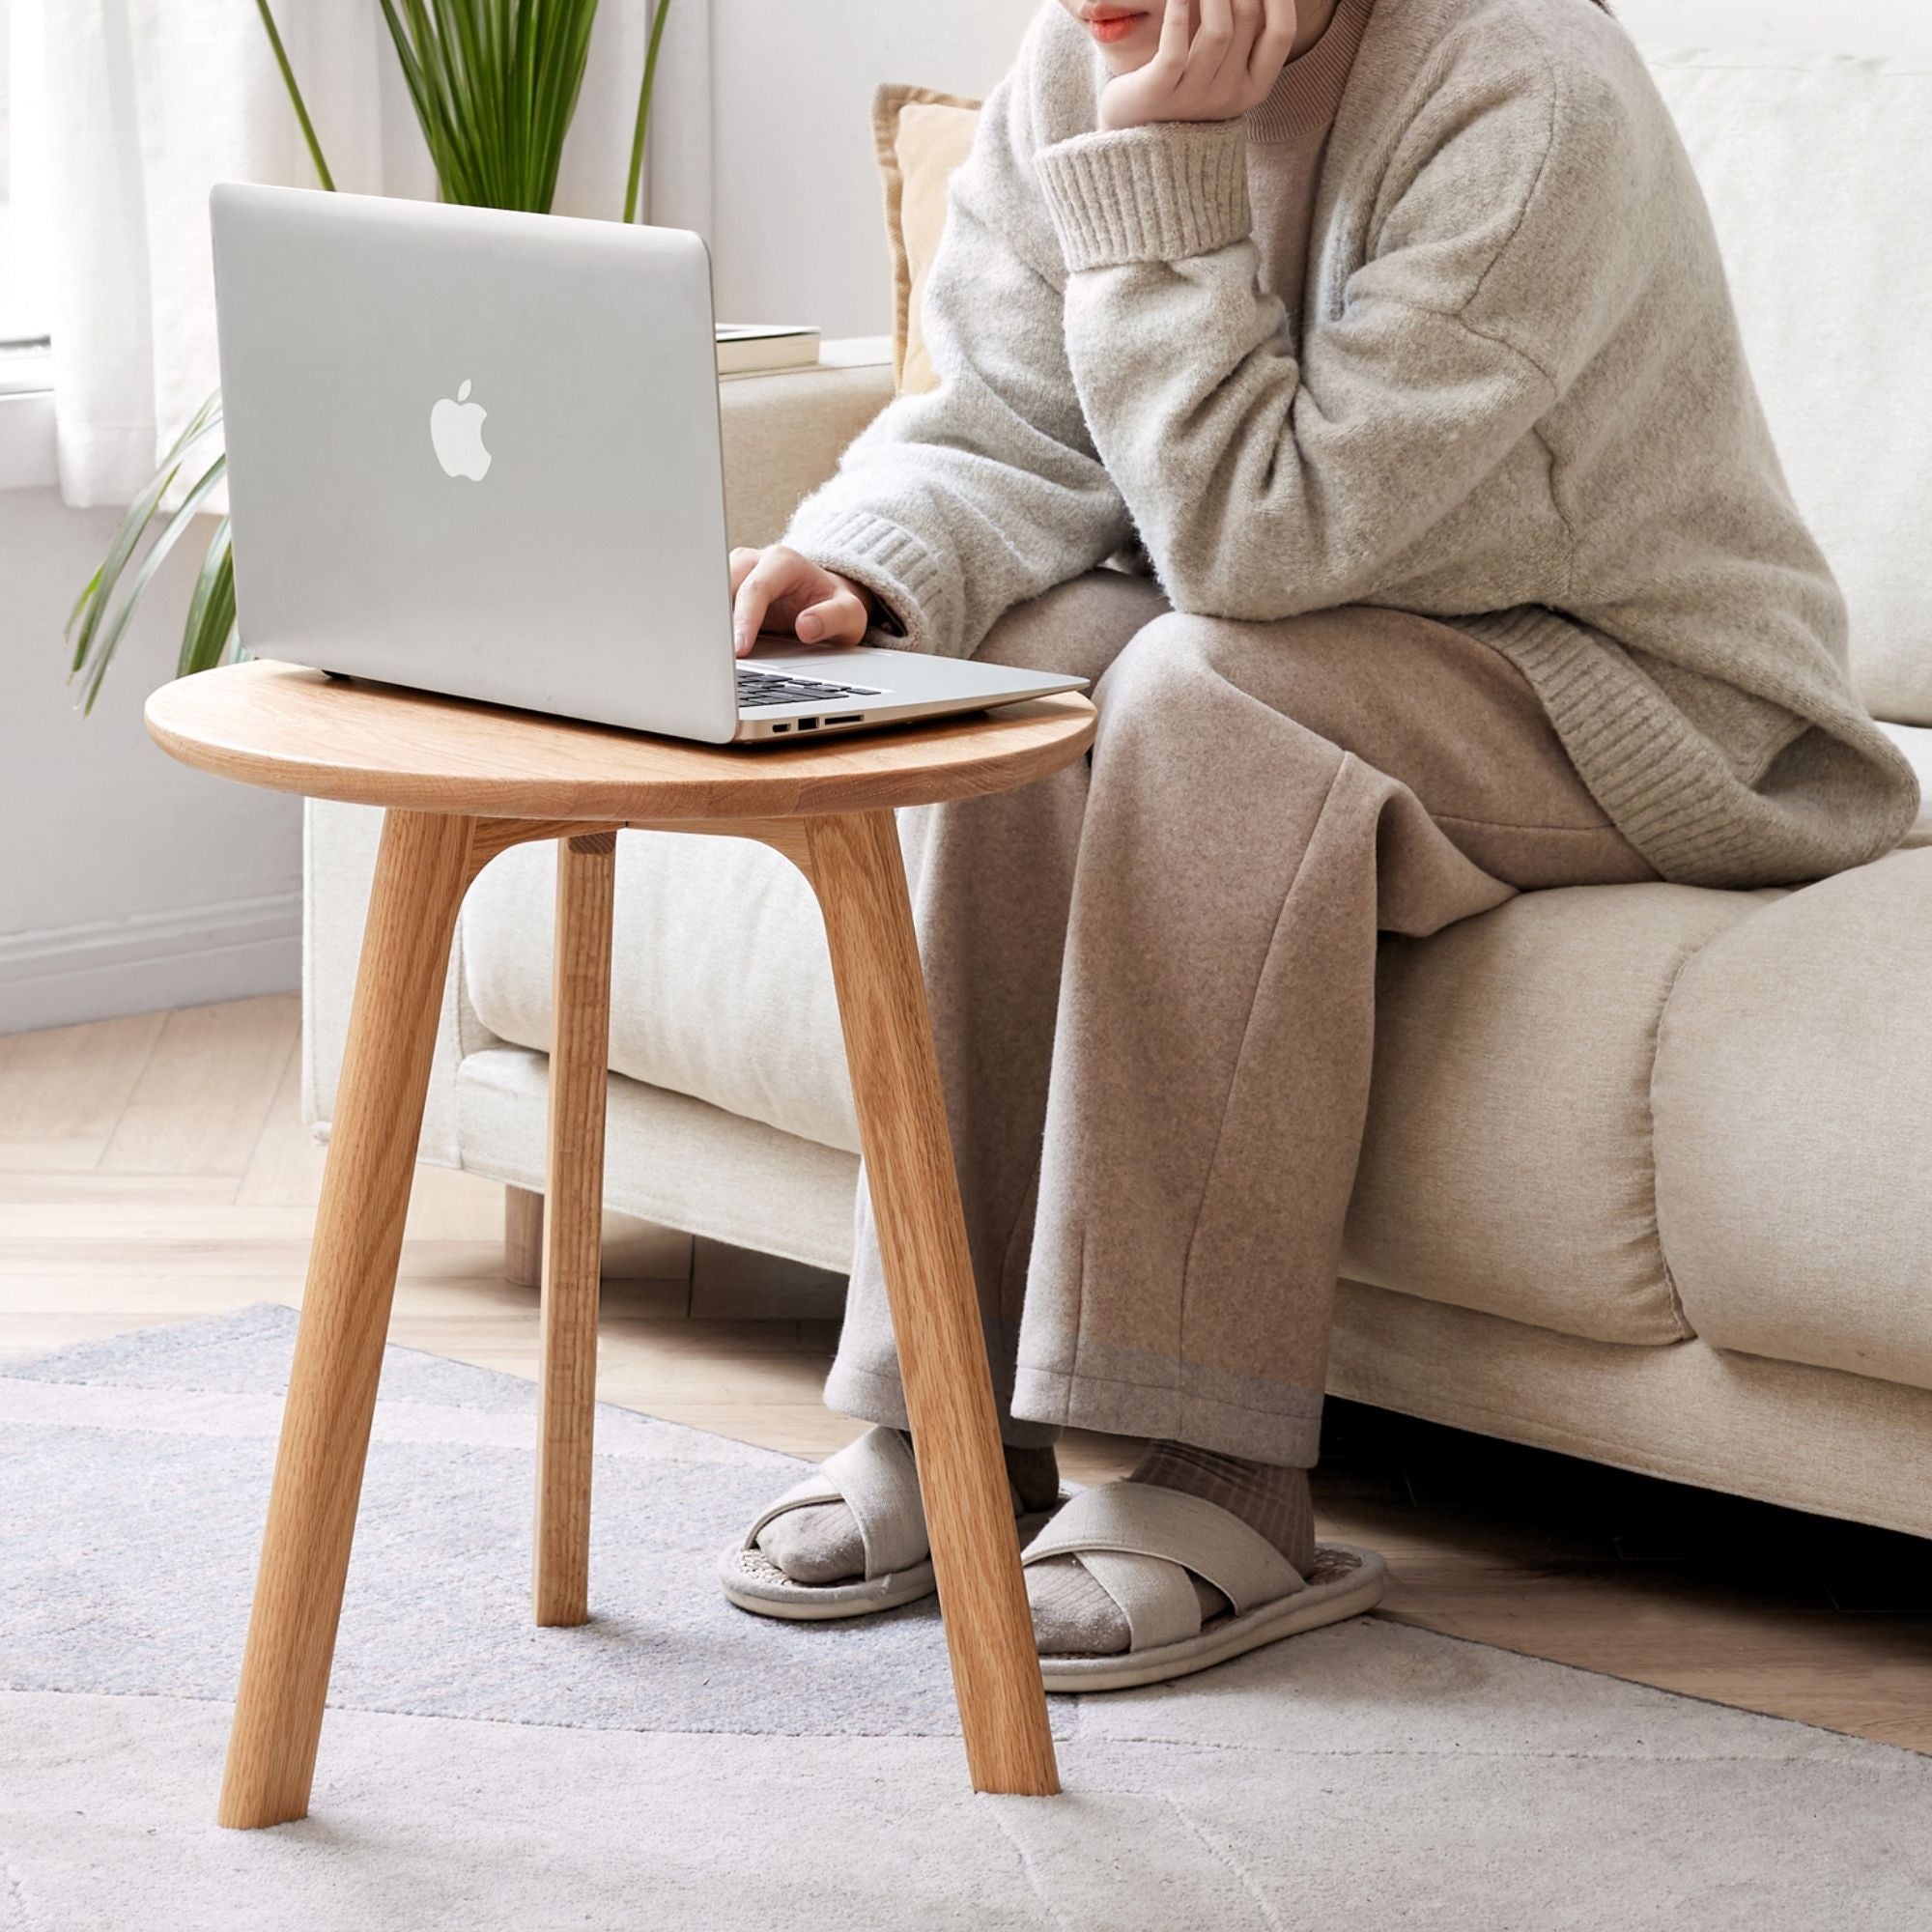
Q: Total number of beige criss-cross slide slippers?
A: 2